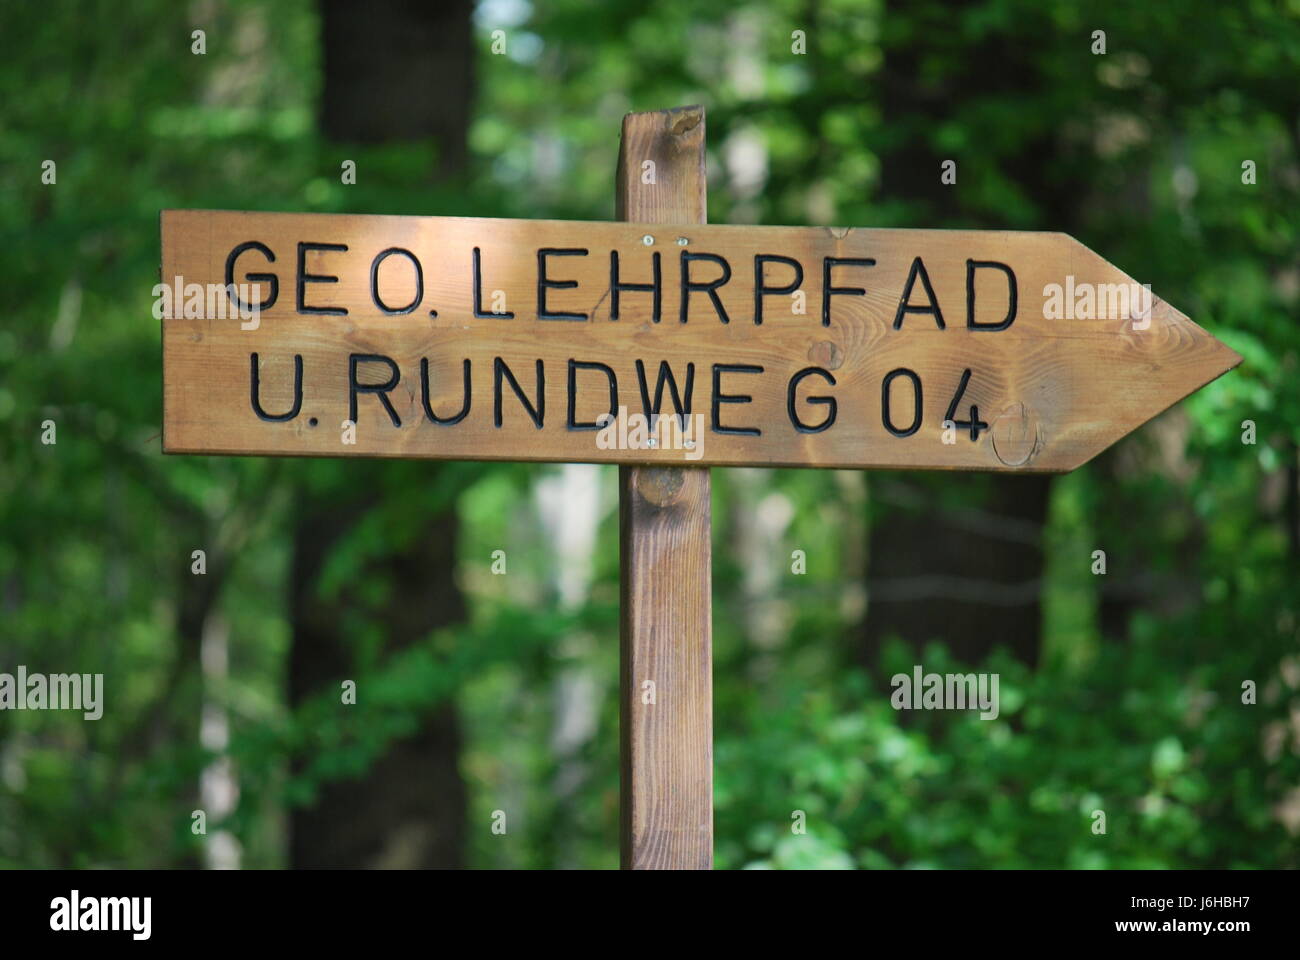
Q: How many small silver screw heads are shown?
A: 4